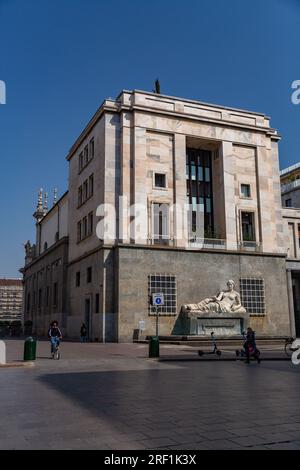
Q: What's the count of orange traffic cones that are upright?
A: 0